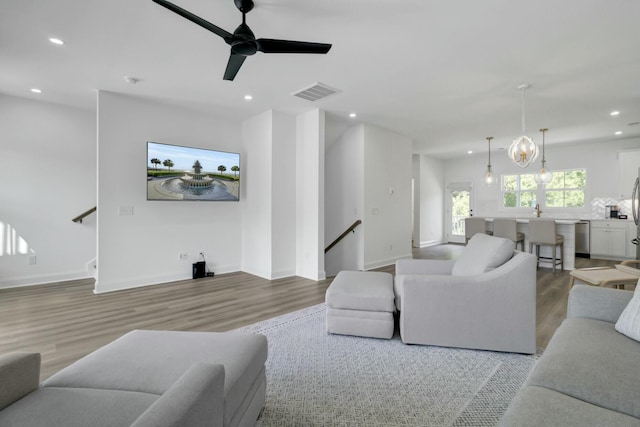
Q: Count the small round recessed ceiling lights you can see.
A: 7